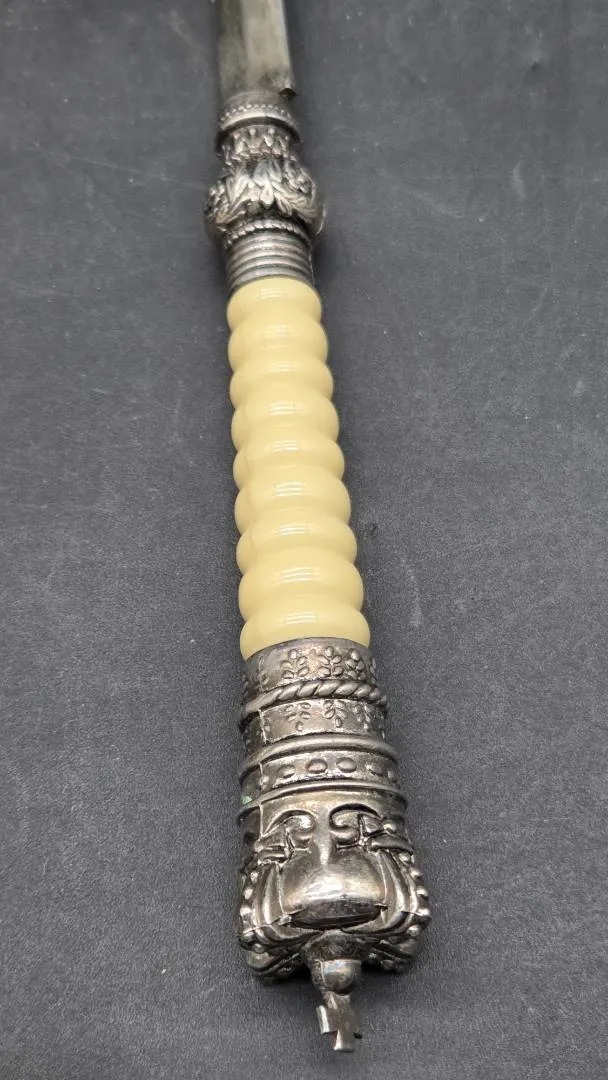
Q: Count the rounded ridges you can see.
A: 9